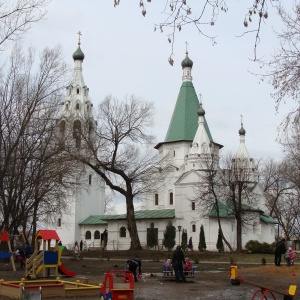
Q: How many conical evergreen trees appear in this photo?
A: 5